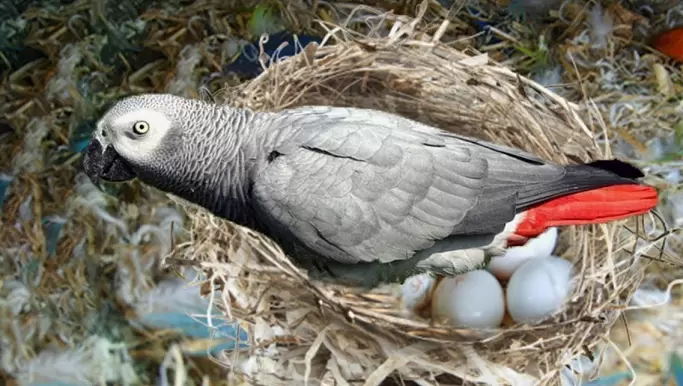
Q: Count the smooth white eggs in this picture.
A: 4